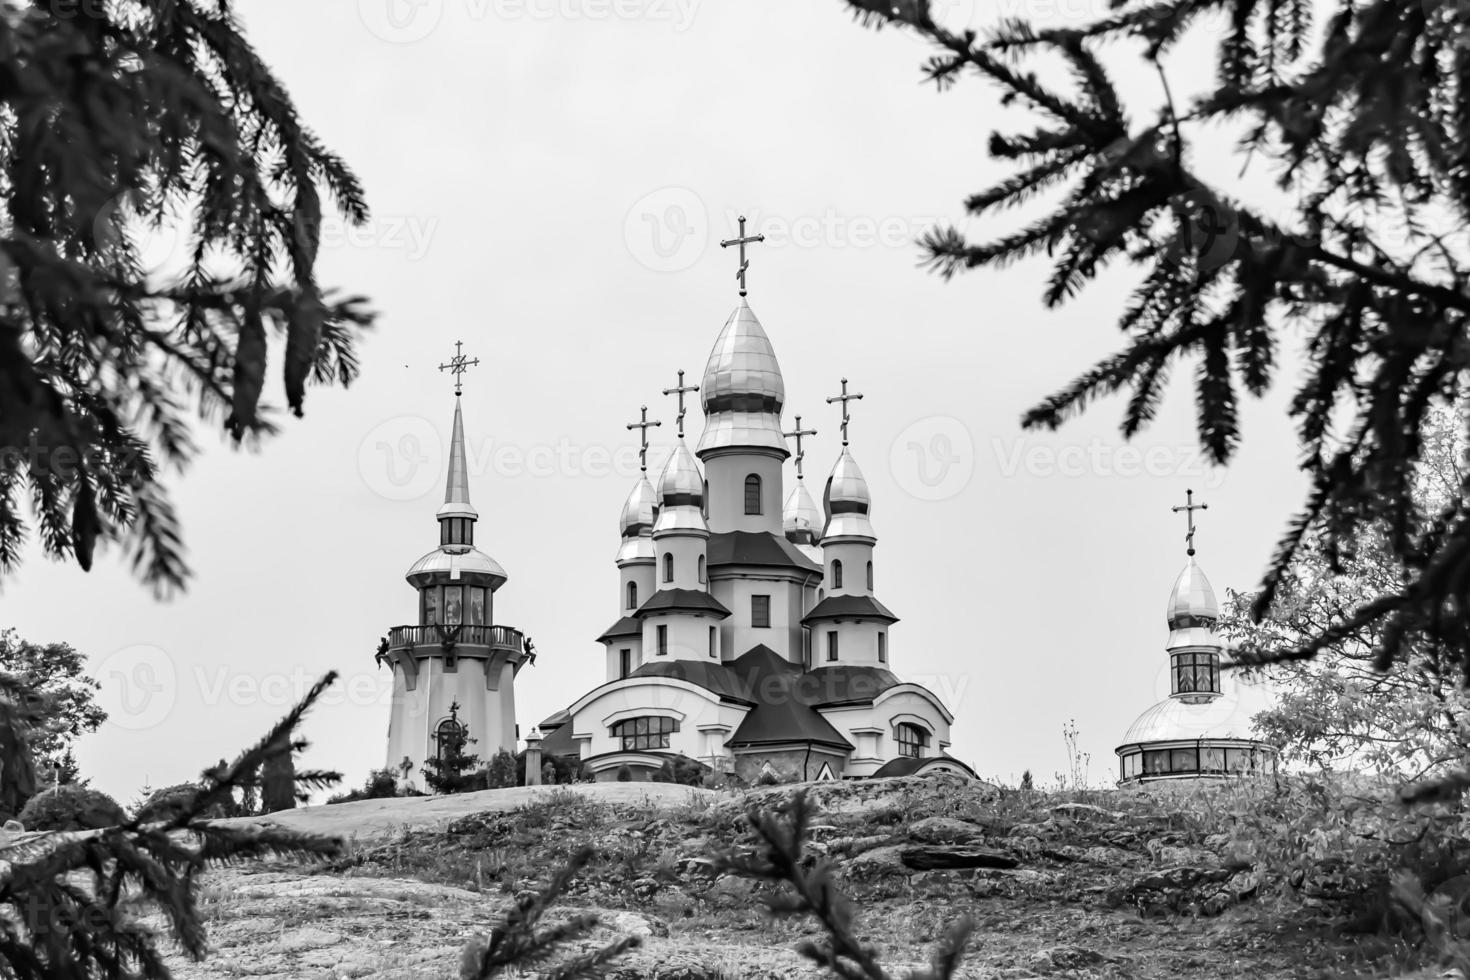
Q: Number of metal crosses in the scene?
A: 7